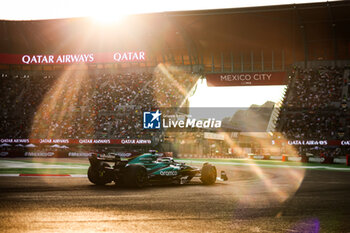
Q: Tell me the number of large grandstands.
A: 2